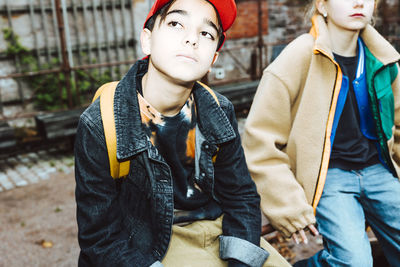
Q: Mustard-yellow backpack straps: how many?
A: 2